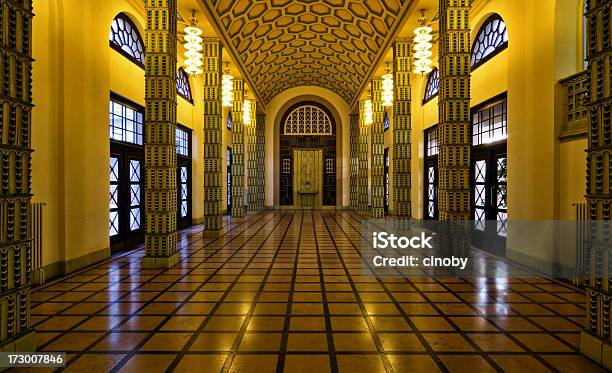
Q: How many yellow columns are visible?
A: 12